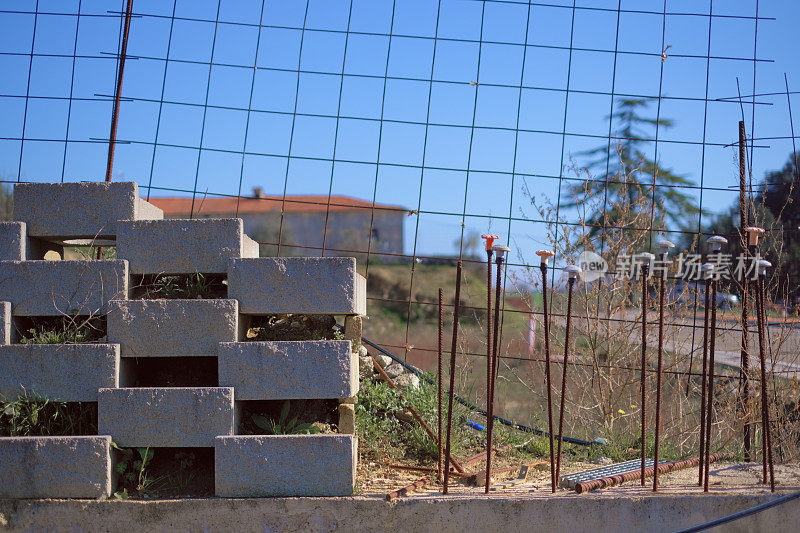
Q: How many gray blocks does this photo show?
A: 12